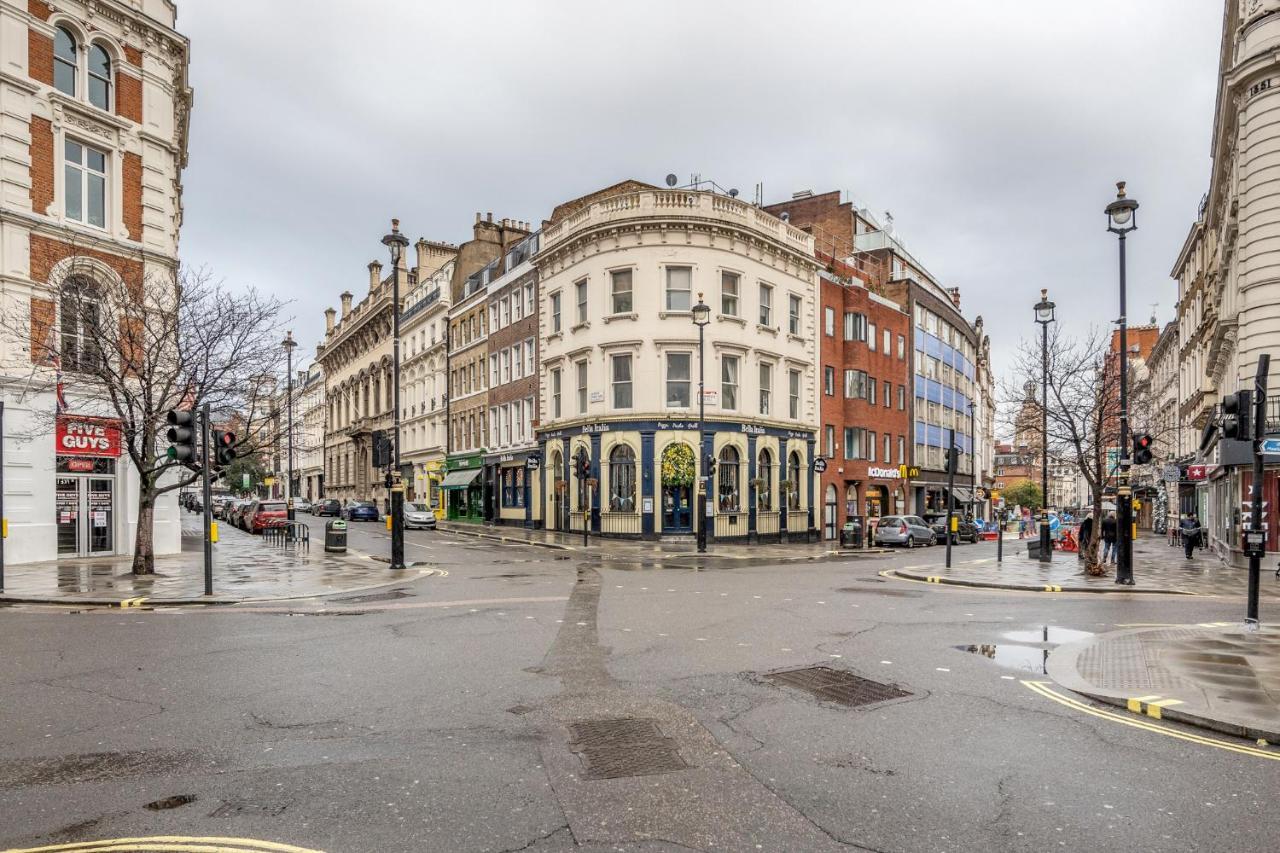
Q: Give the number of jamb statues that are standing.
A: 0